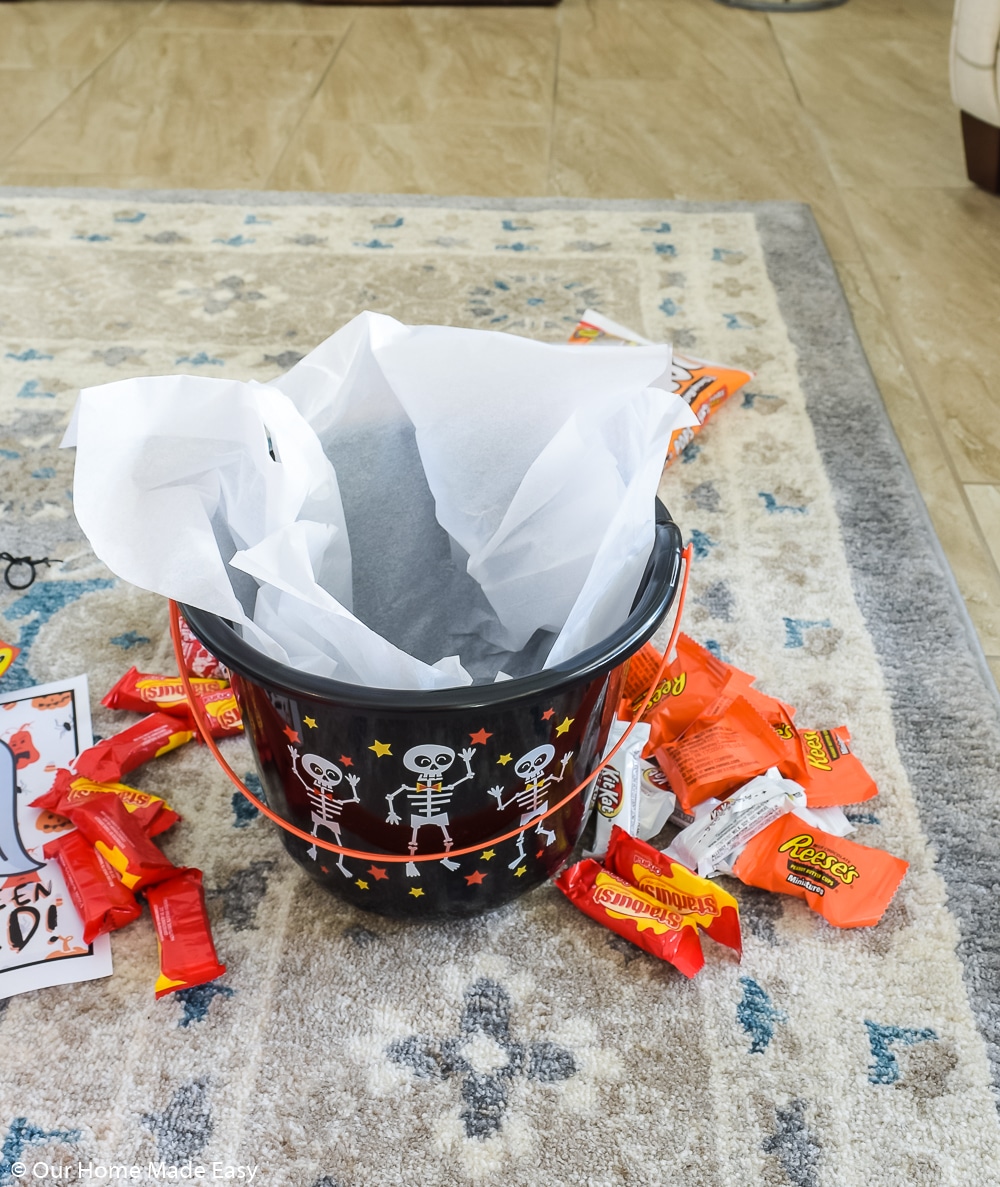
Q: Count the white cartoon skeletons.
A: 3